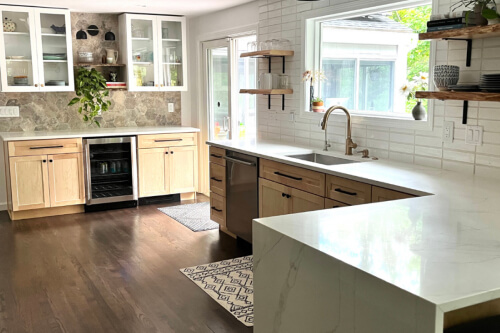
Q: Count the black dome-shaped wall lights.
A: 2